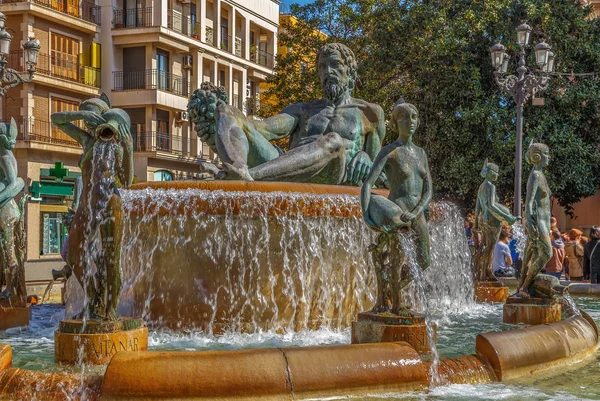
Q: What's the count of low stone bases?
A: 5